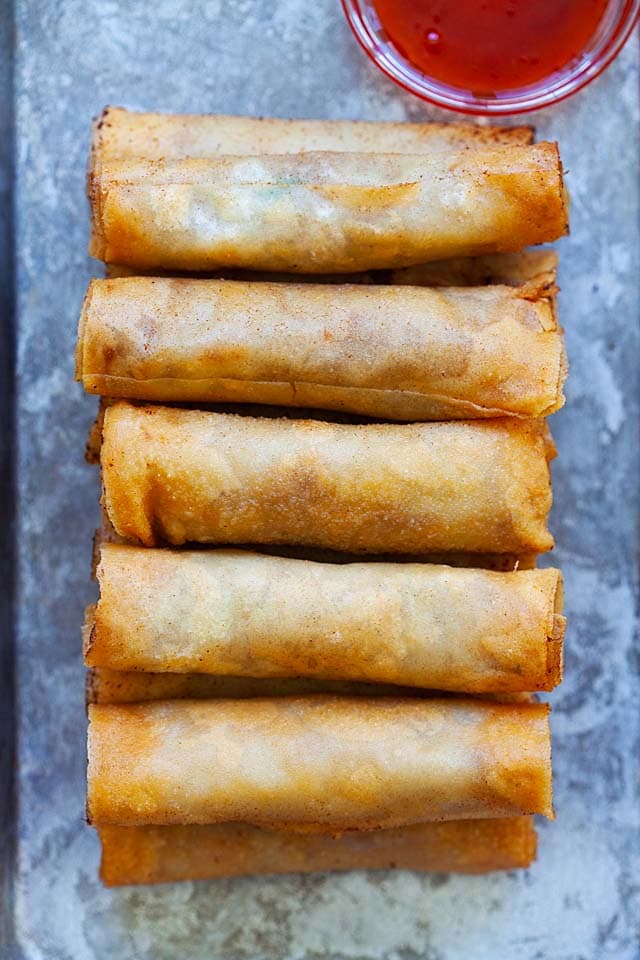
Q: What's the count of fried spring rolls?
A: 11